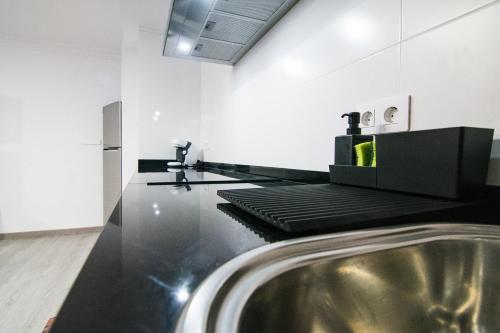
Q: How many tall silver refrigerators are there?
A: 1